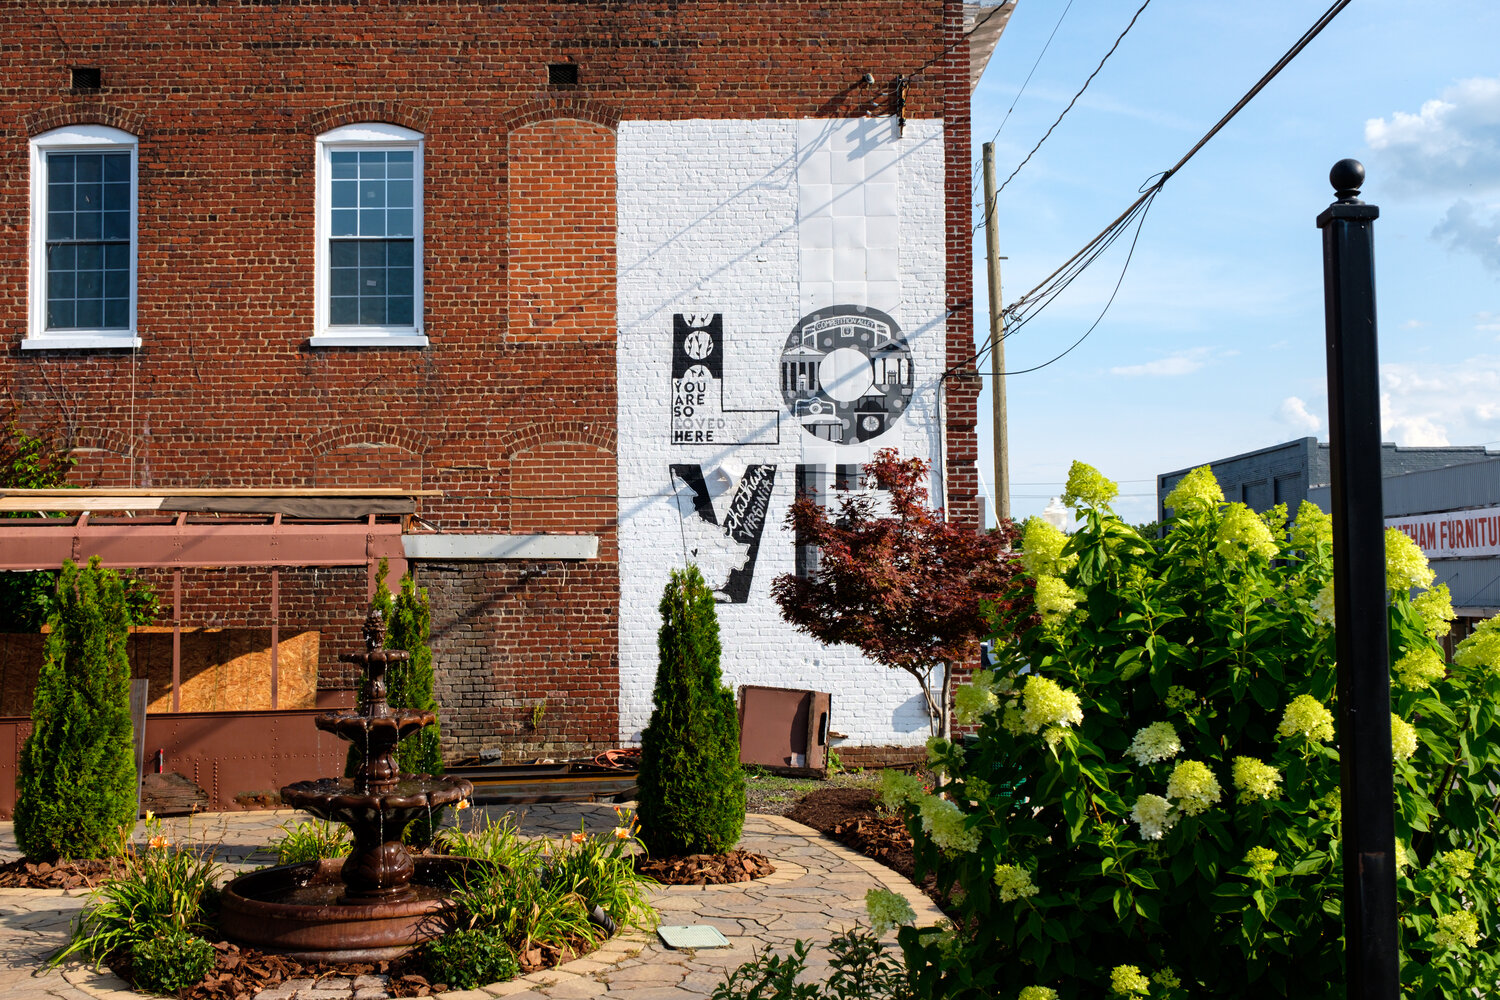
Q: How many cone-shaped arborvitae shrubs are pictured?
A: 3